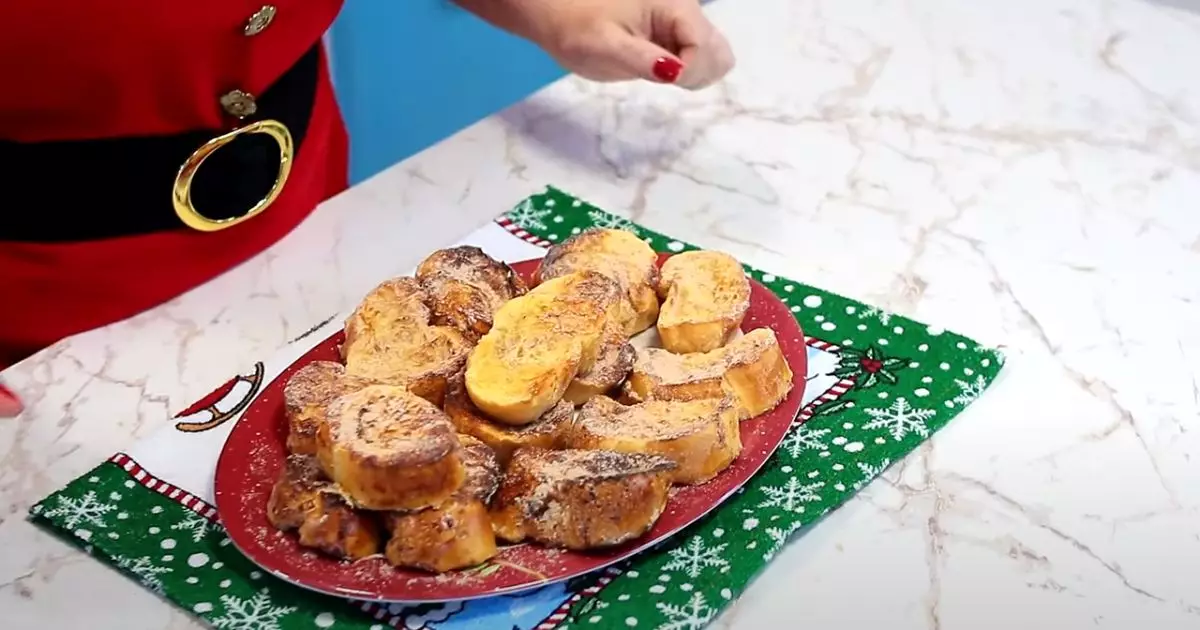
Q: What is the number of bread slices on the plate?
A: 14